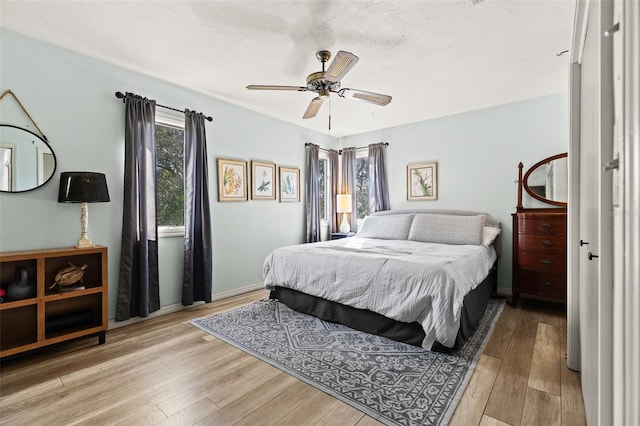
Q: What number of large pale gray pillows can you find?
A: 2